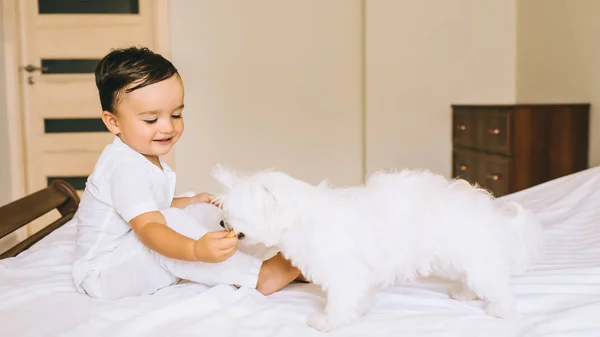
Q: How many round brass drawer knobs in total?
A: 4